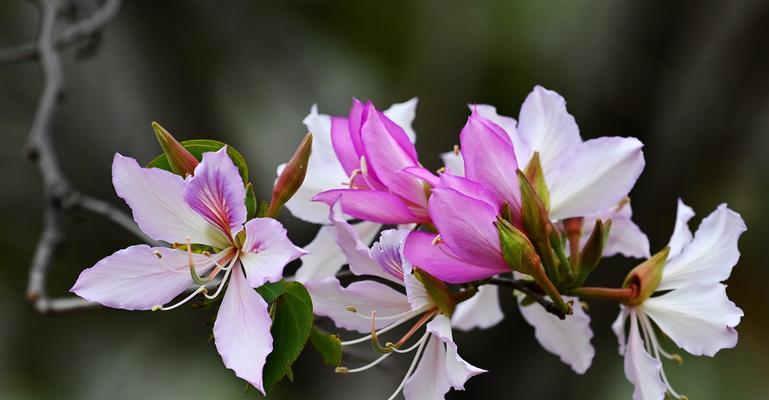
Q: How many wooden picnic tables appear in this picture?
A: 0